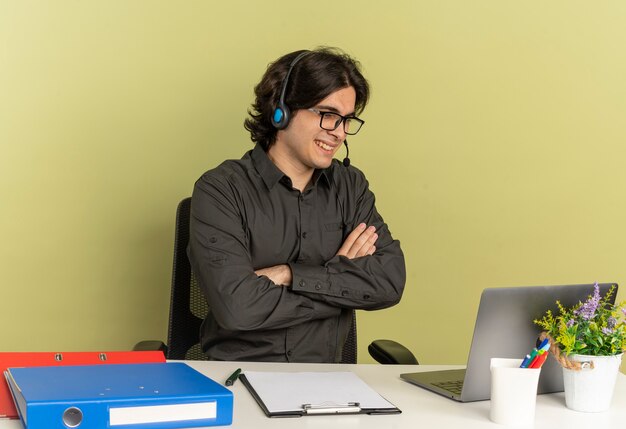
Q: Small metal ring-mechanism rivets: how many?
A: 4